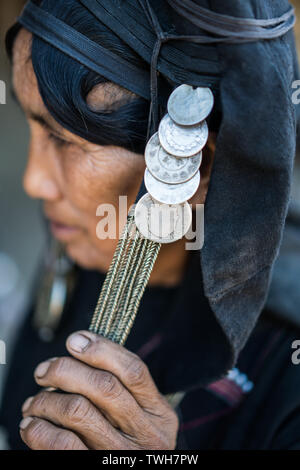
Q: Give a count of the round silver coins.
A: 5